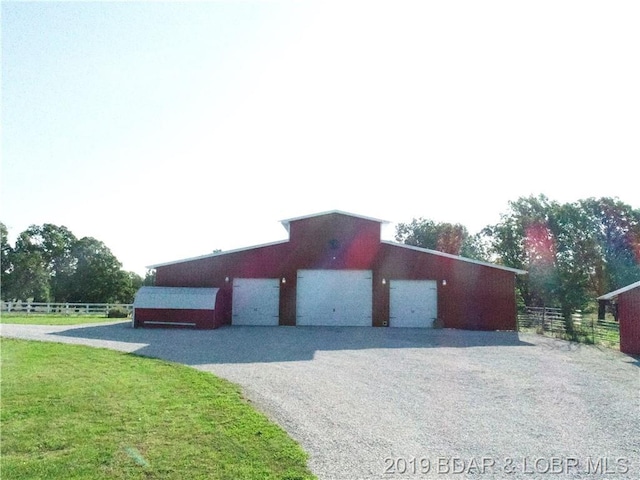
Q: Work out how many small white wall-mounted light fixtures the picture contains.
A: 4